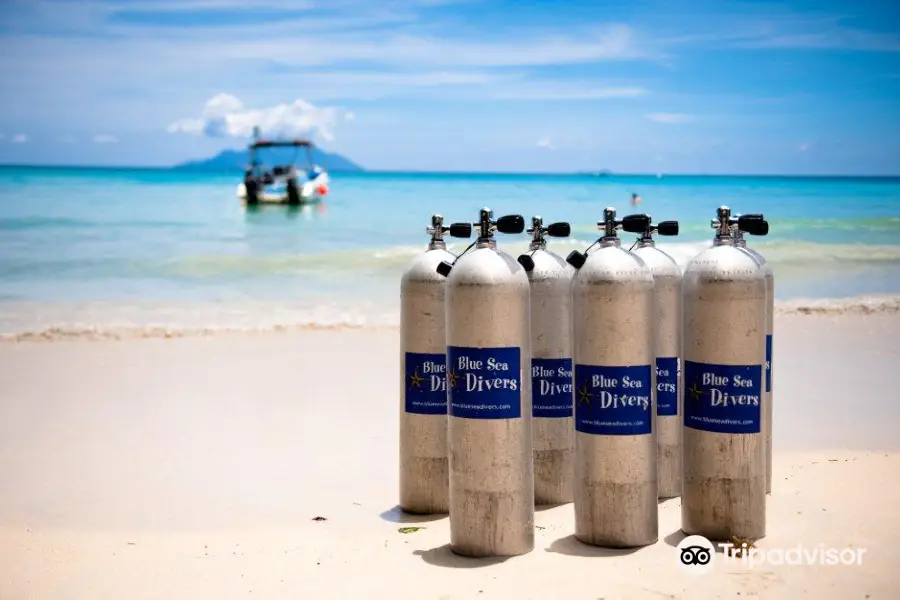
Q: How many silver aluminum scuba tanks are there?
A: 7